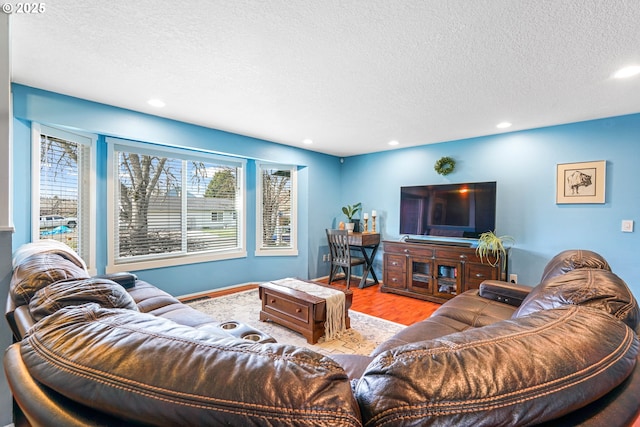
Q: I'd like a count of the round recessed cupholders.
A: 2